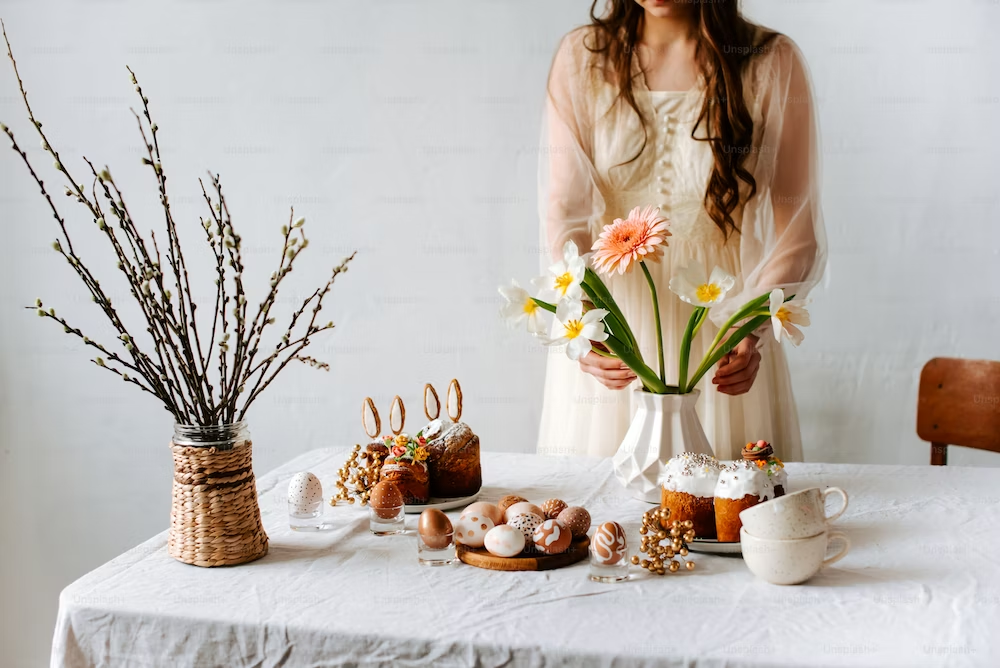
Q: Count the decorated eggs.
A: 13